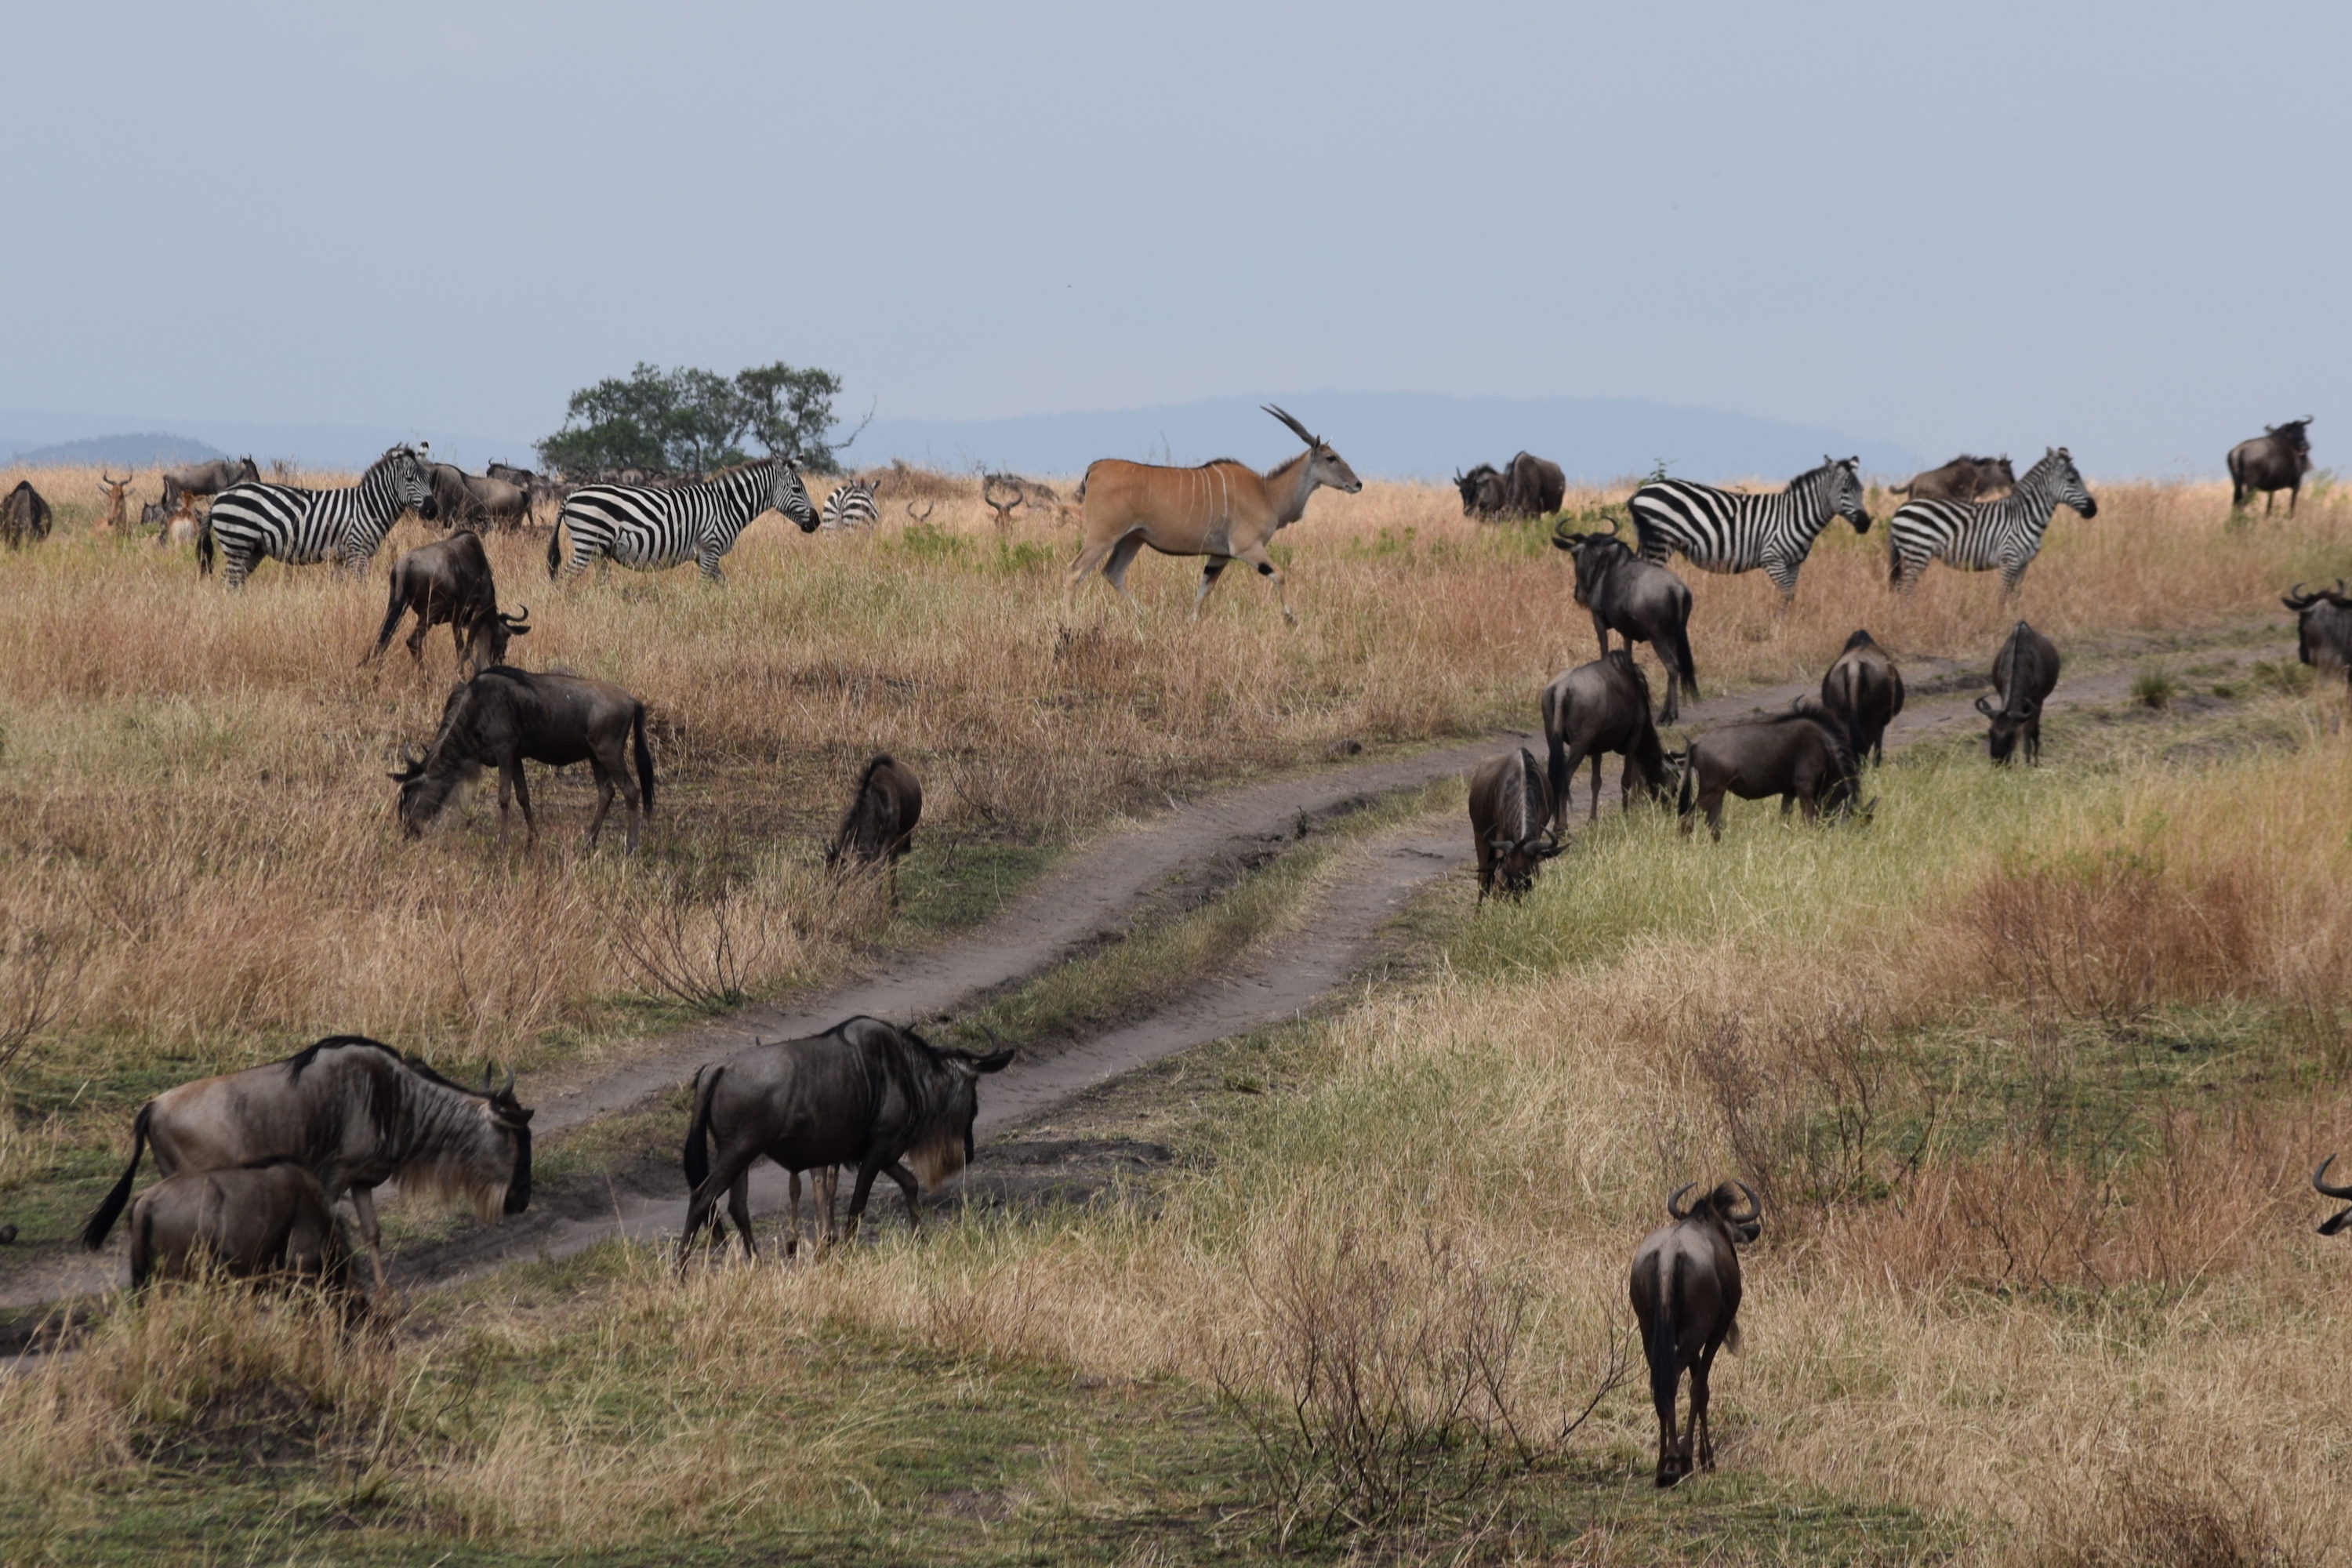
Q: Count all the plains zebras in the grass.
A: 5